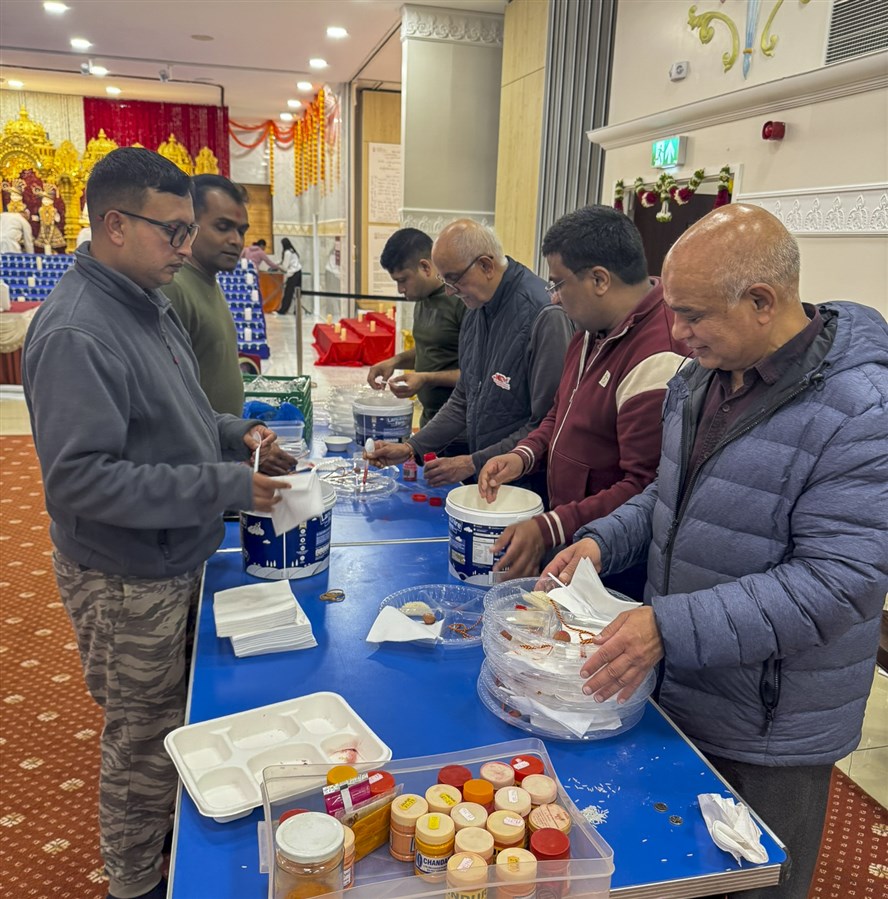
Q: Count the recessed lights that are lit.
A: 10